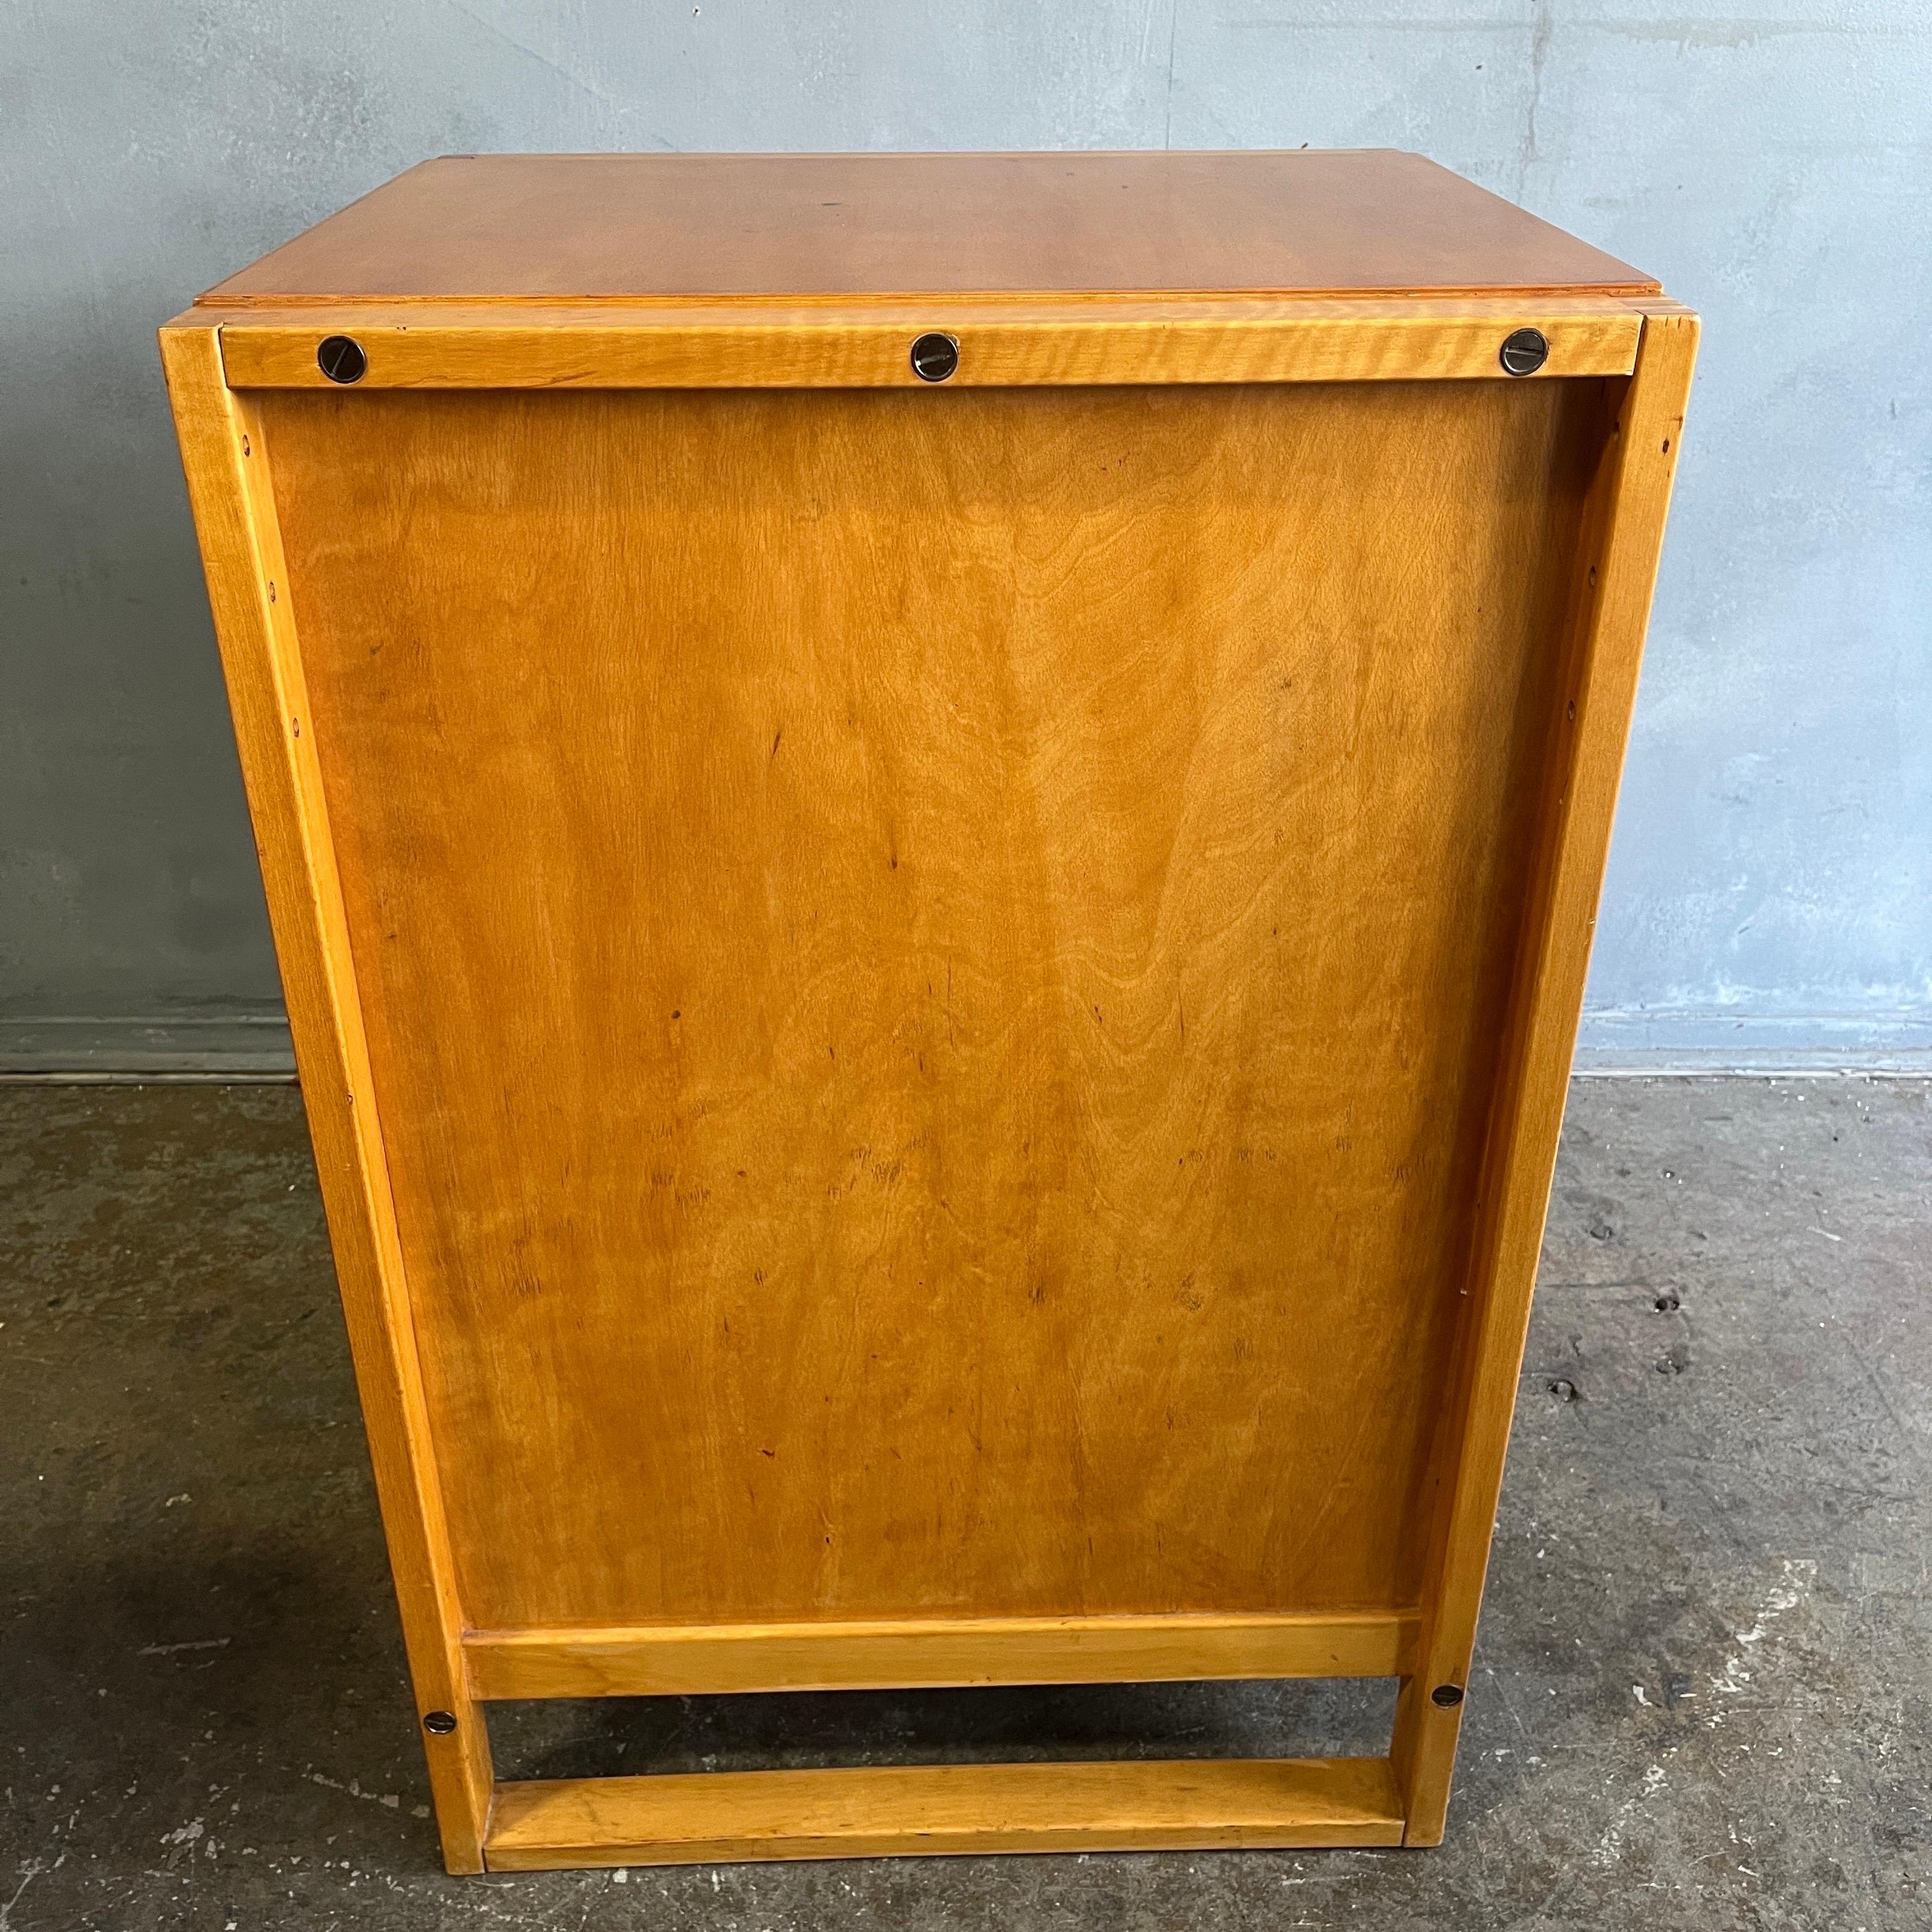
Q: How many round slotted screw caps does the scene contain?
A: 5